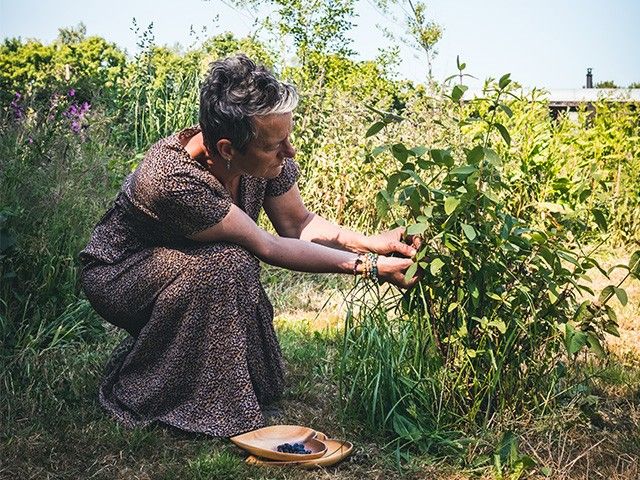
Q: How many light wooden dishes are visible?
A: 2